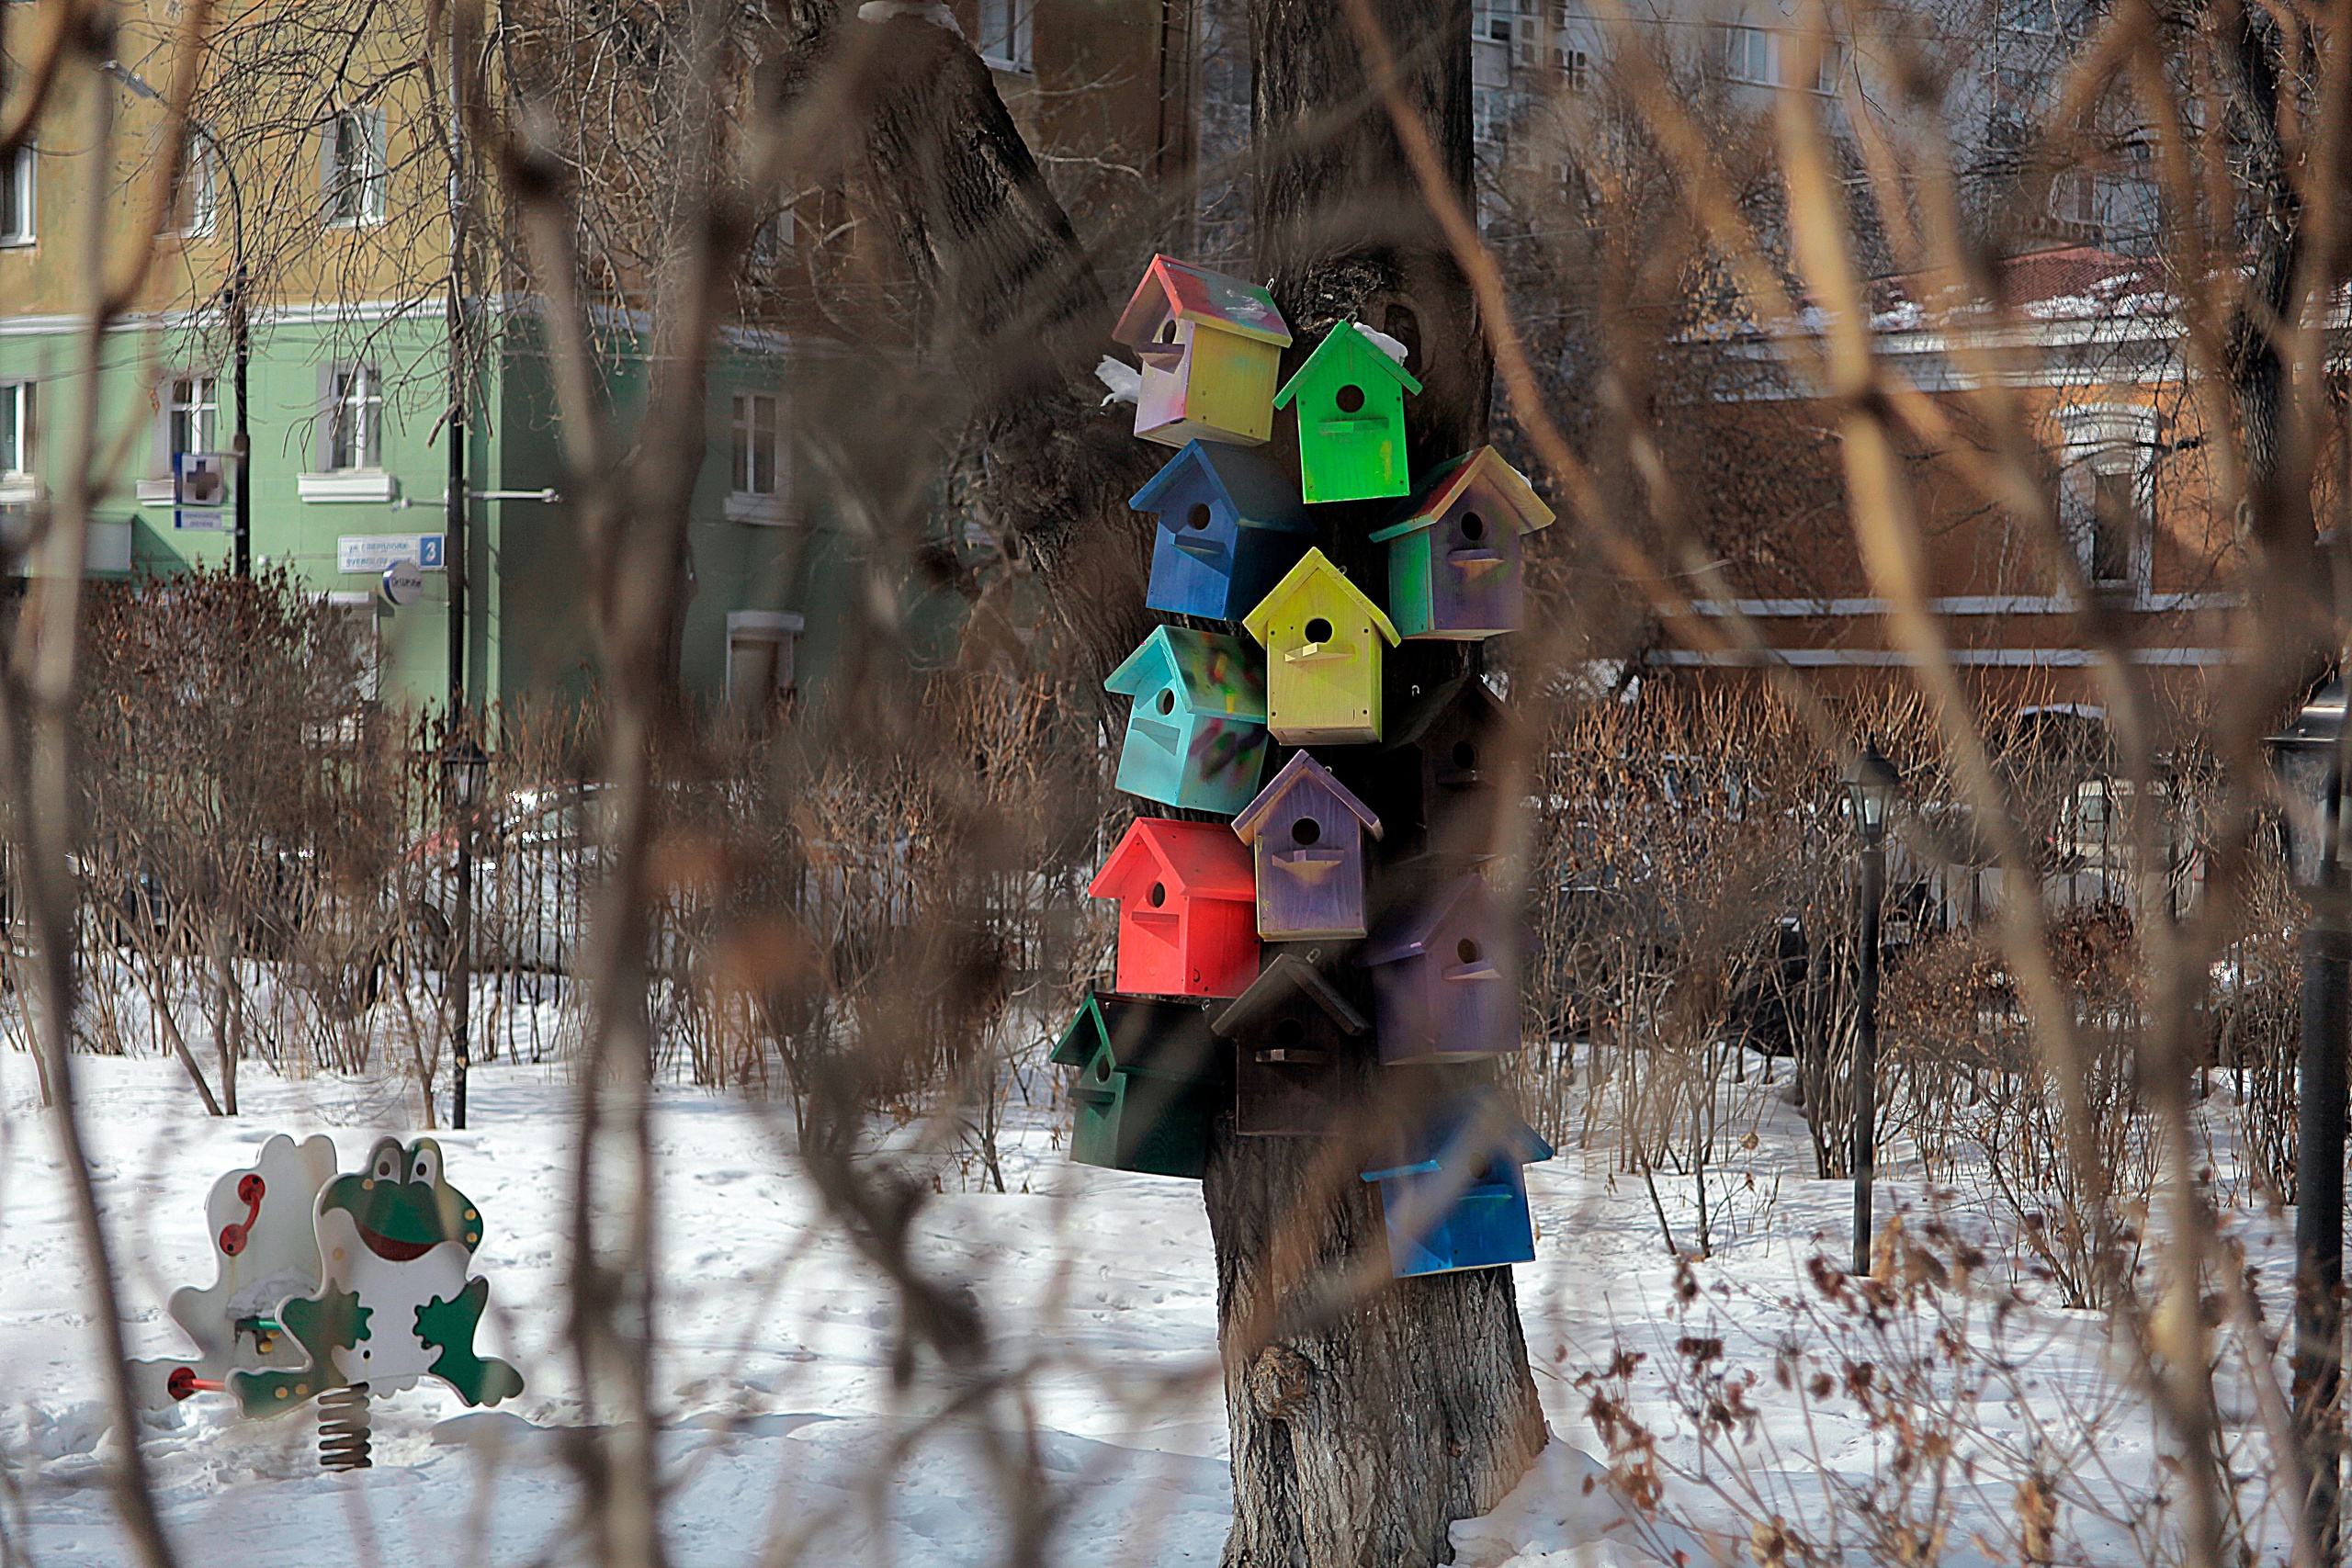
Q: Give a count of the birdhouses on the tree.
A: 13